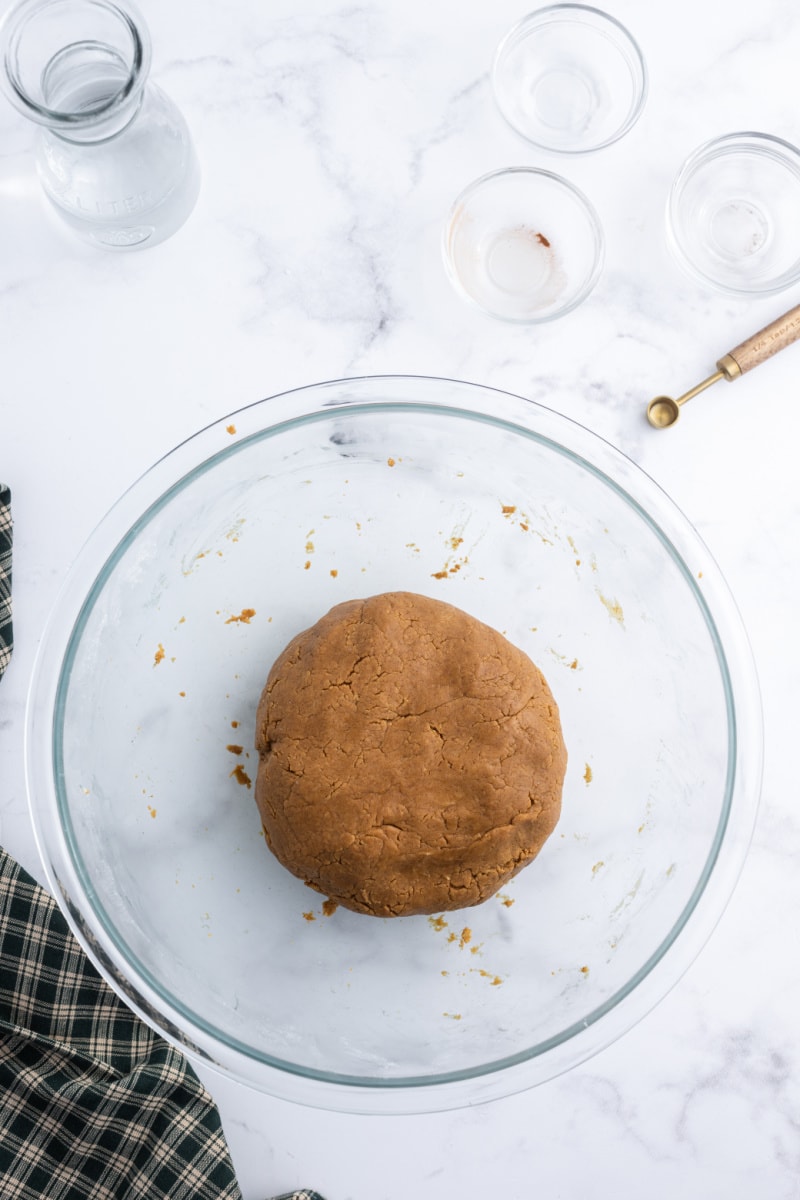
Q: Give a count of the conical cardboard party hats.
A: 0